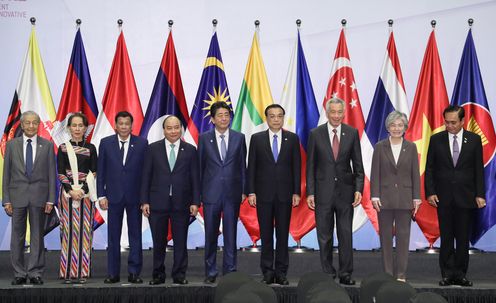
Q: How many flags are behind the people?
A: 11